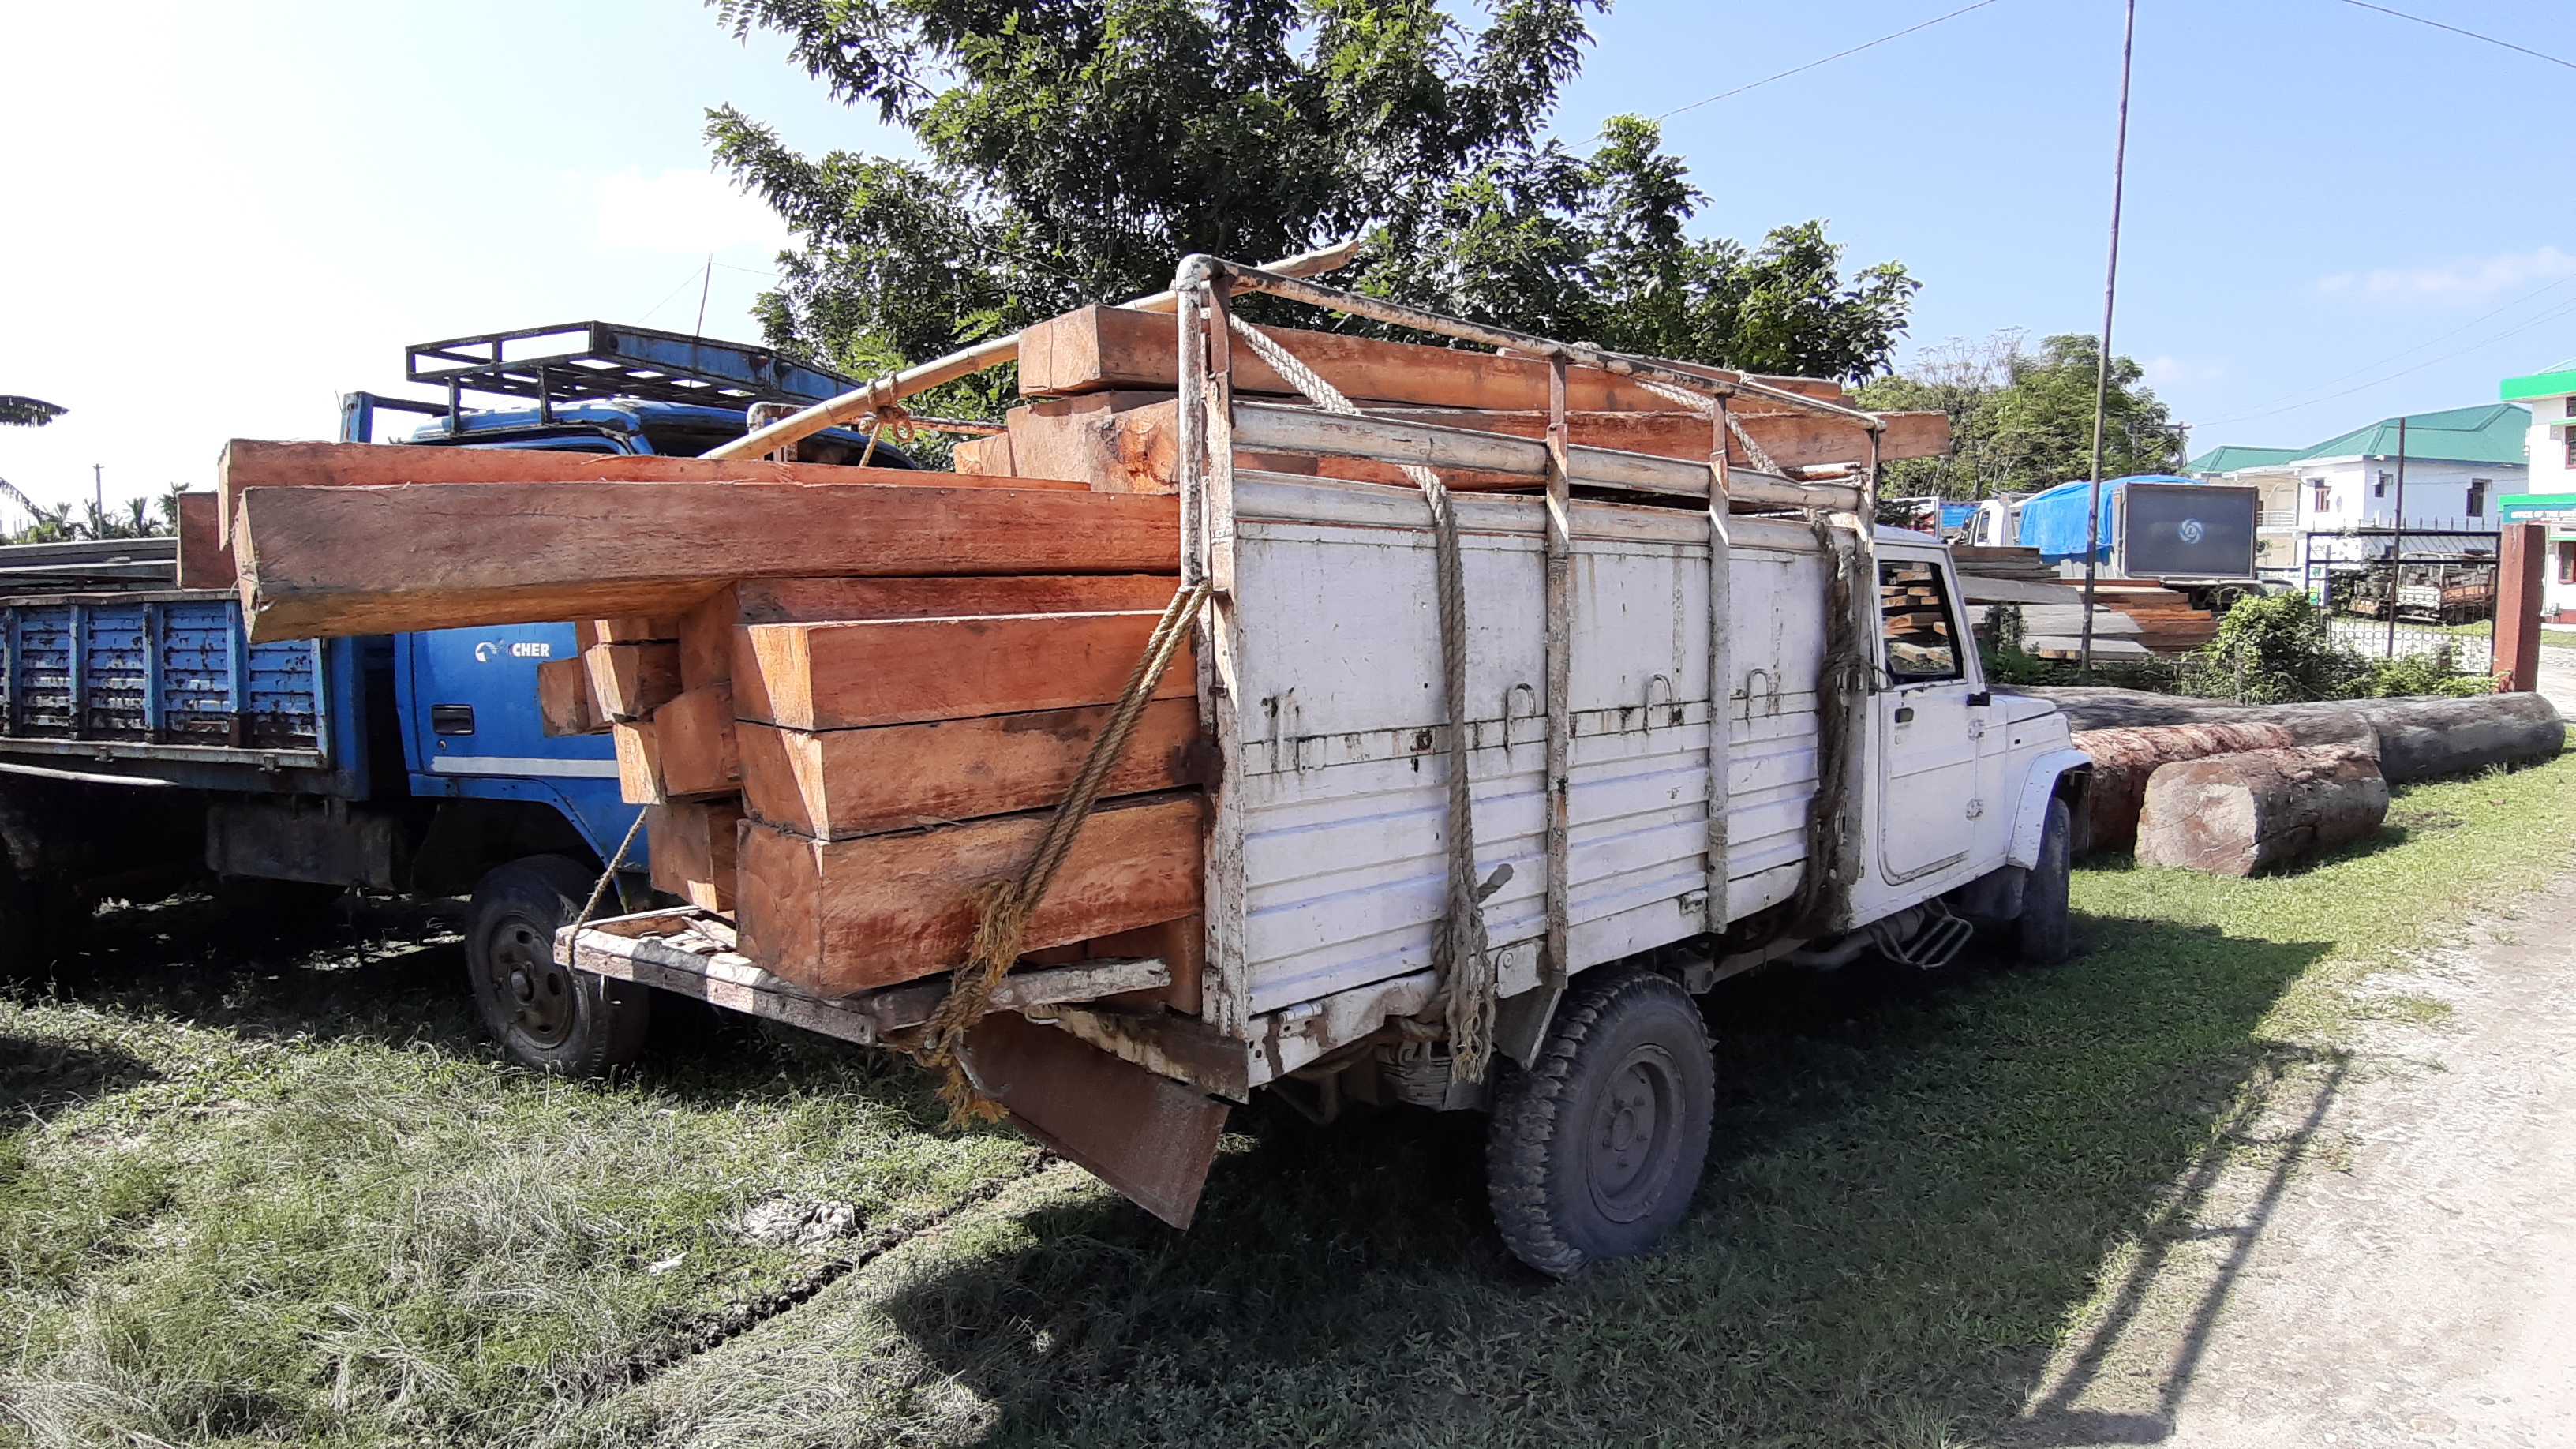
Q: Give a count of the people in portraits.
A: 0